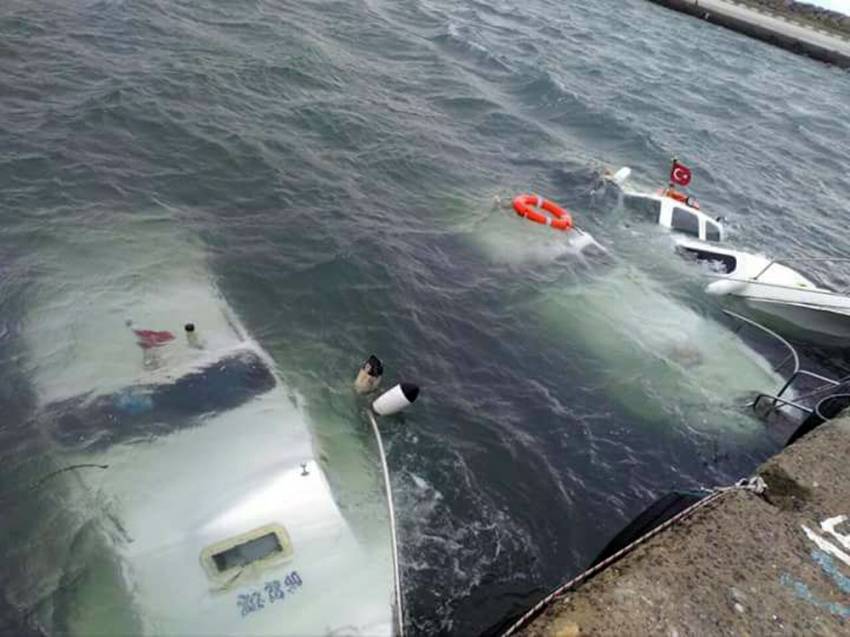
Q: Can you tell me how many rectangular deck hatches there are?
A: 1